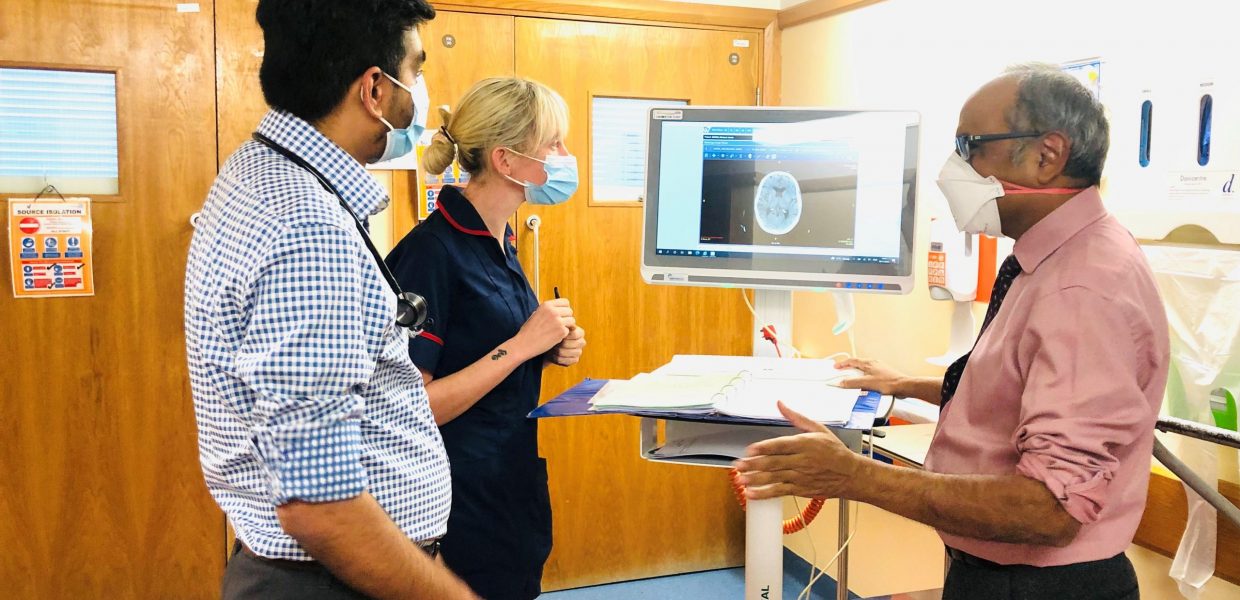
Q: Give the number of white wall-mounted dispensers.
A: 2